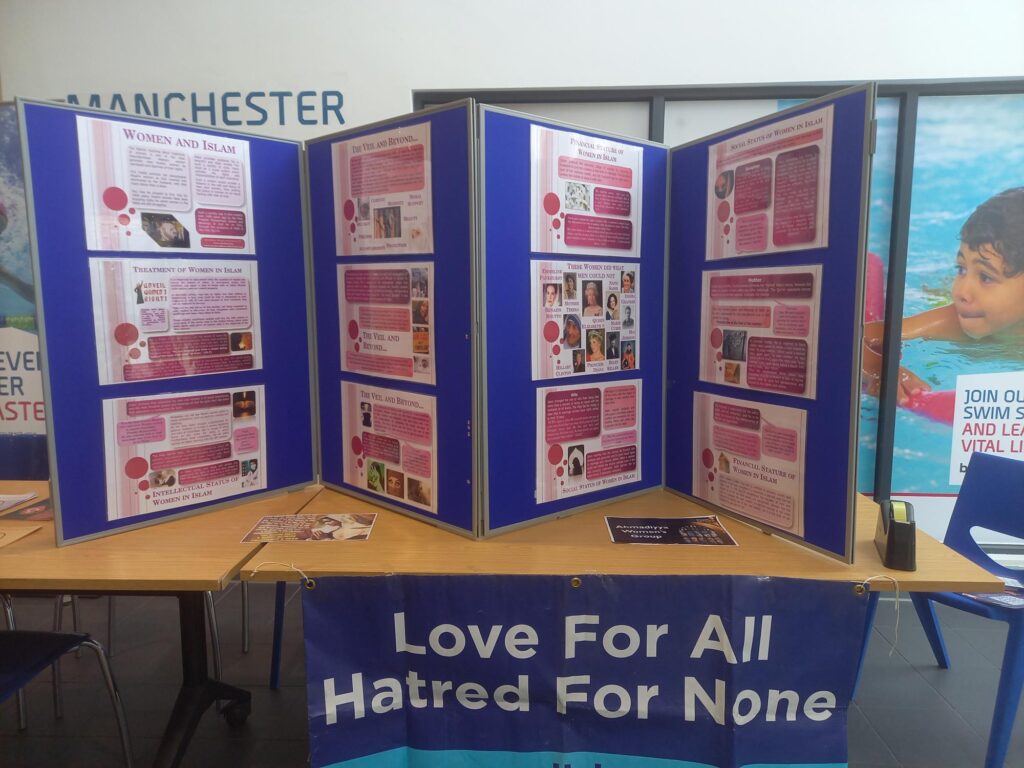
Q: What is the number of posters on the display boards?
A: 12